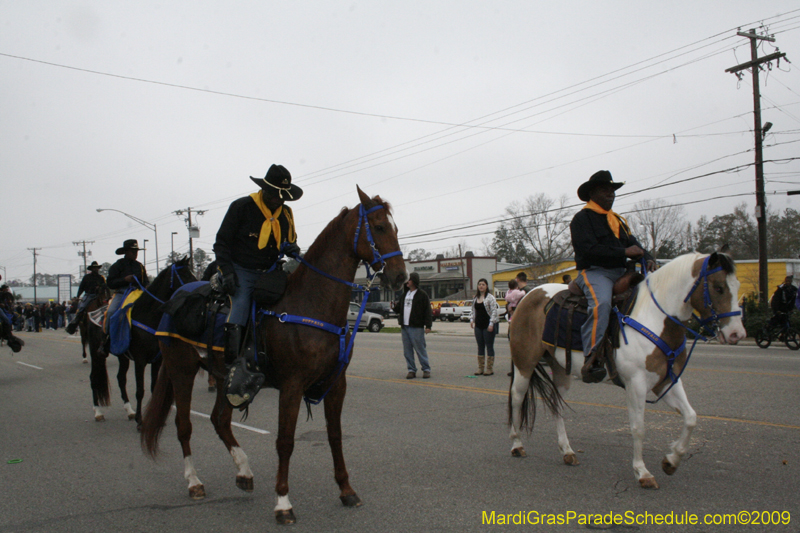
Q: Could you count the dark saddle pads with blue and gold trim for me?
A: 2